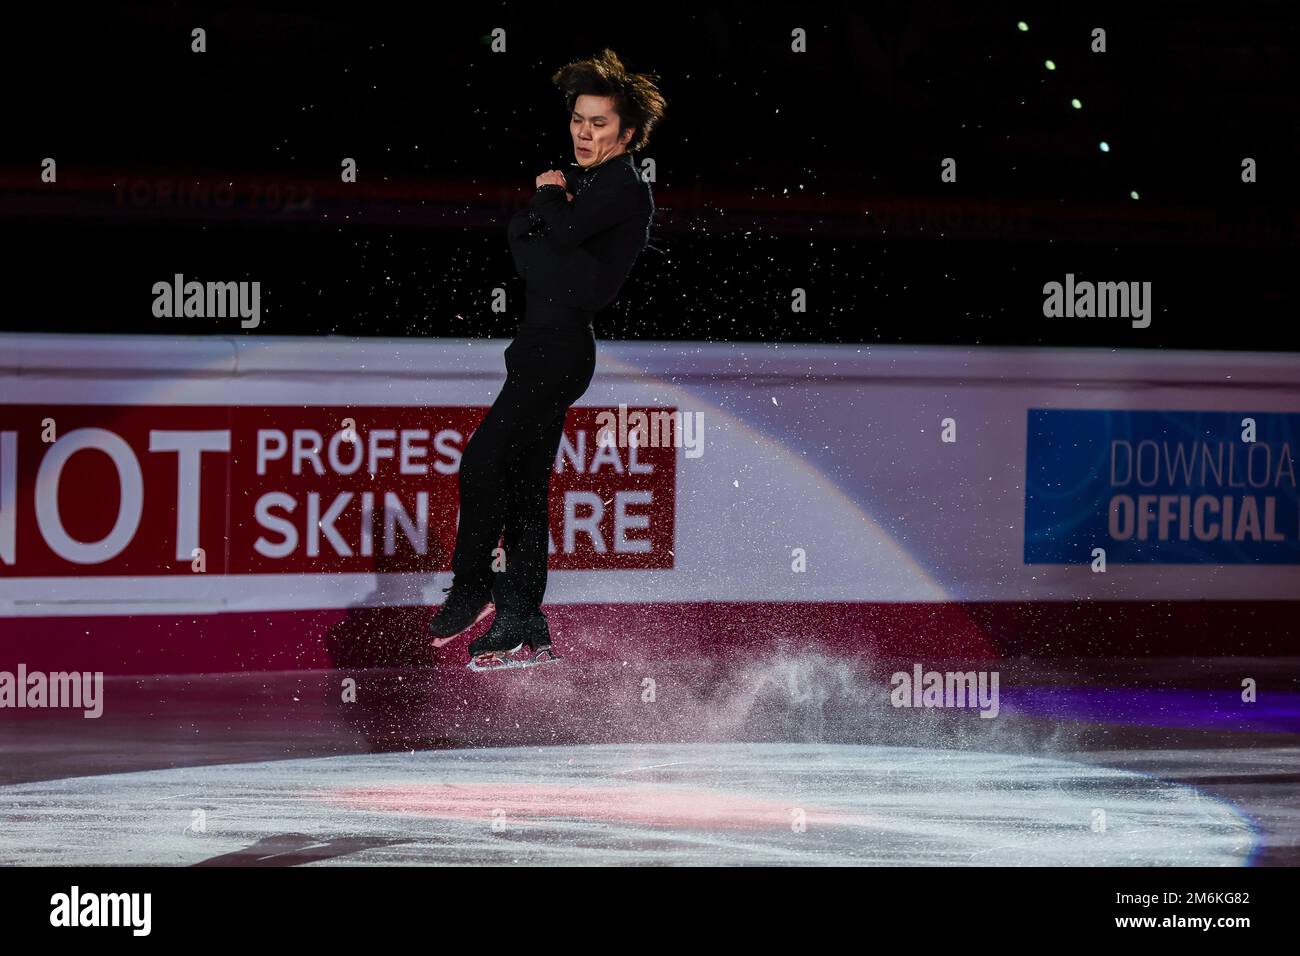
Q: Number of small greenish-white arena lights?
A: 5